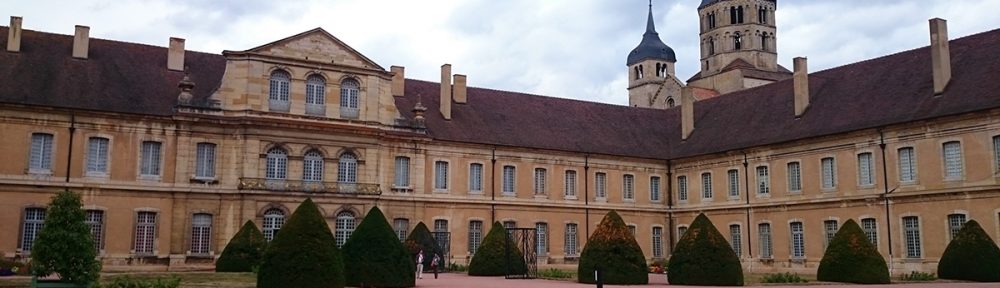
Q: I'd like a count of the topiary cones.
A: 9